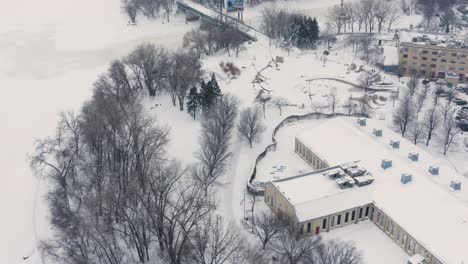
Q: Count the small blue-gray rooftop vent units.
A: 8